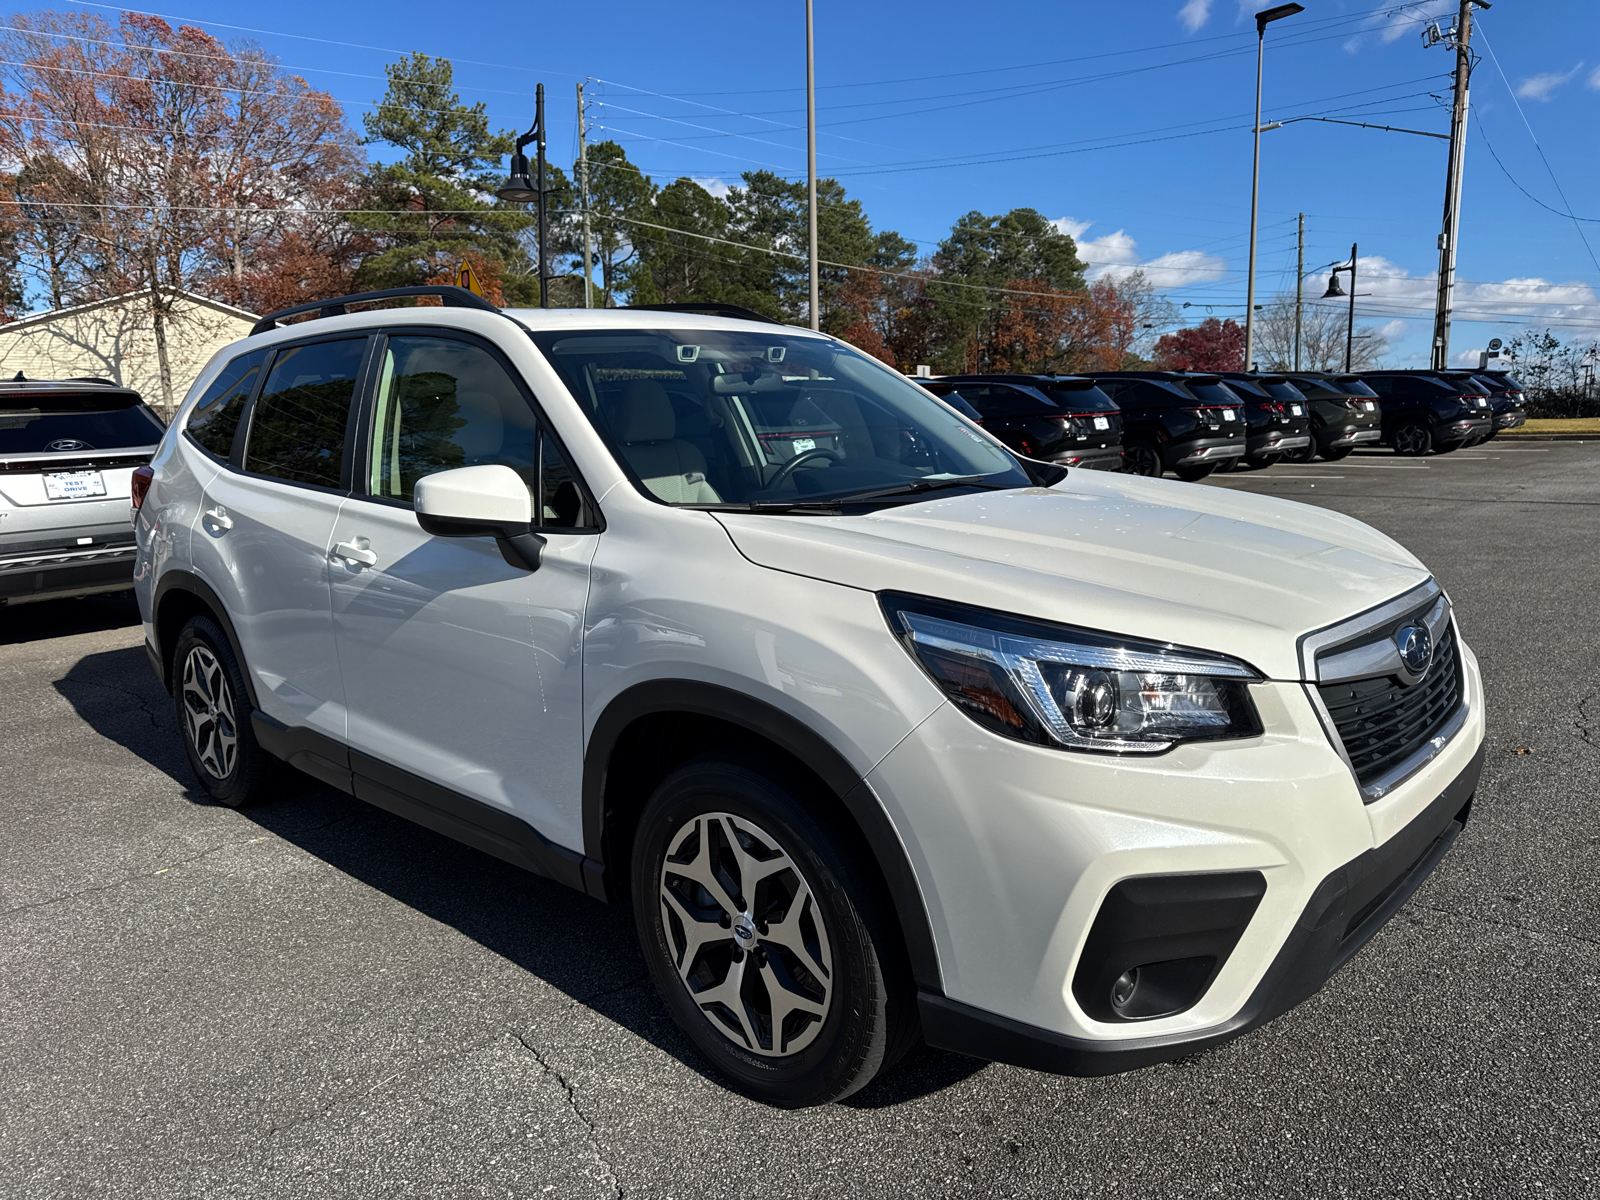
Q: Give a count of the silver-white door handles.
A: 2